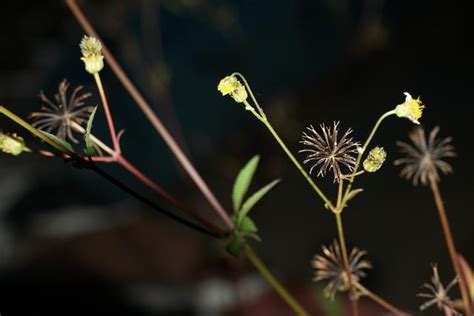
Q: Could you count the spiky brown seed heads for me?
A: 5